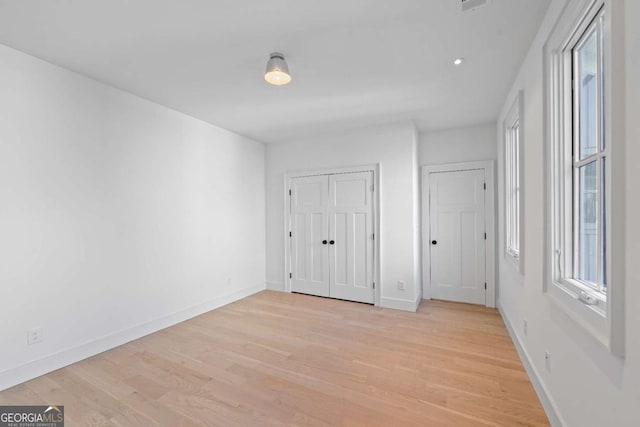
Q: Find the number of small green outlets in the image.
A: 0